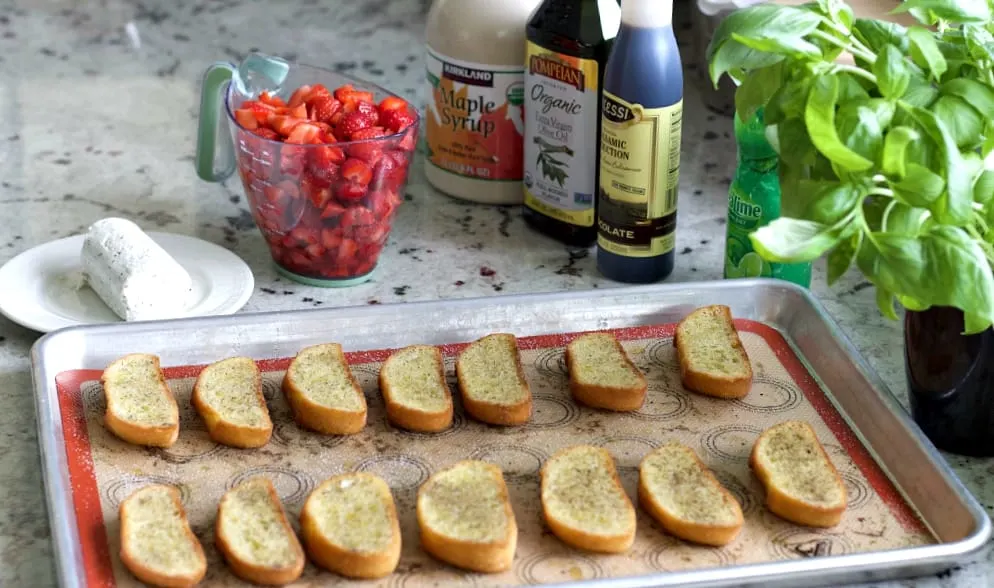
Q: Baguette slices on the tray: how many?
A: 14